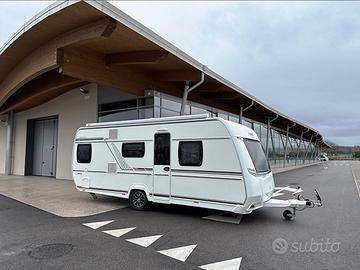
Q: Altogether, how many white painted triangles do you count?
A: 5